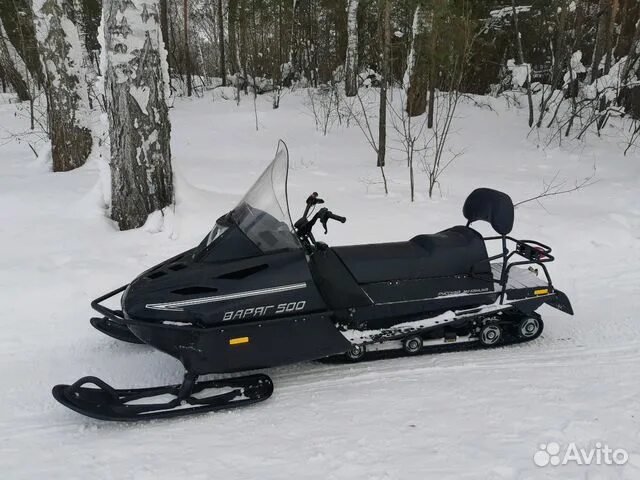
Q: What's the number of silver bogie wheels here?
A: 4